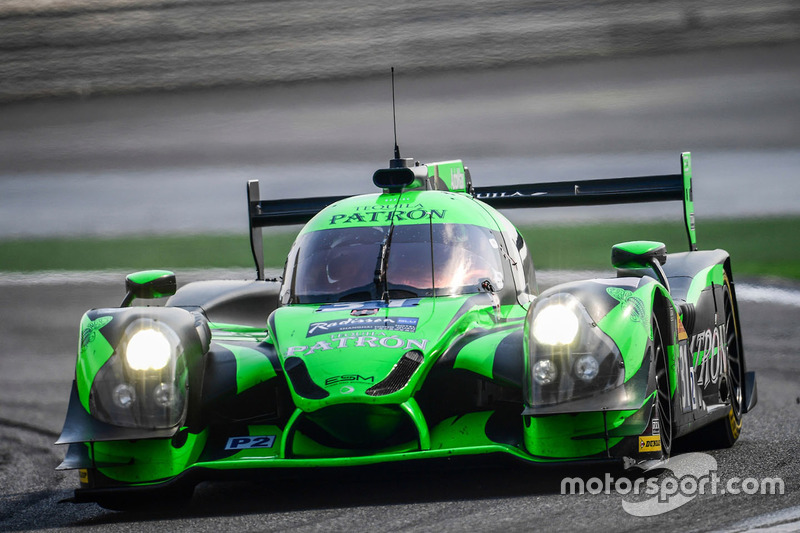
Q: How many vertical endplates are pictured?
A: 2